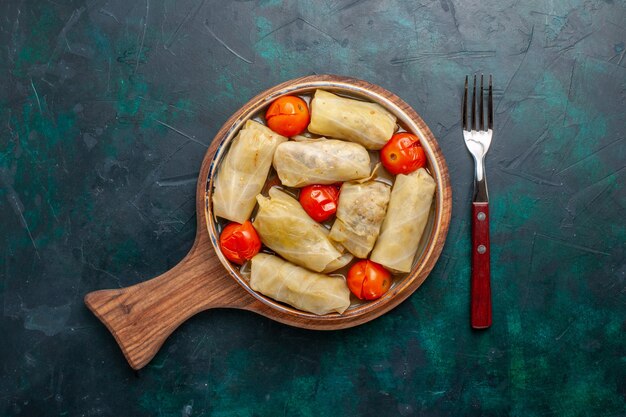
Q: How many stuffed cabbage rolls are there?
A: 7